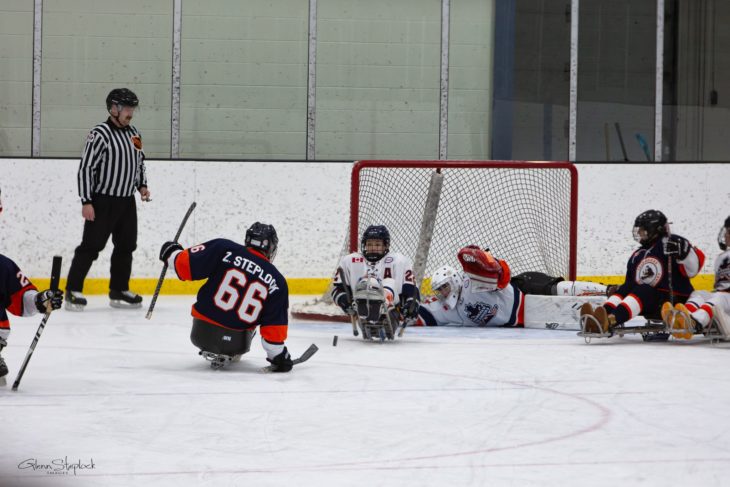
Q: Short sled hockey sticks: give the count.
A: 6